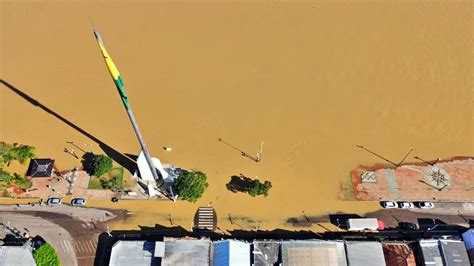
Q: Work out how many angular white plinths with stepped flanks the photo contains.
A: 1